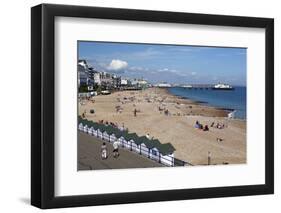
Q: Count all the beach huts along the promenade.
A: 10